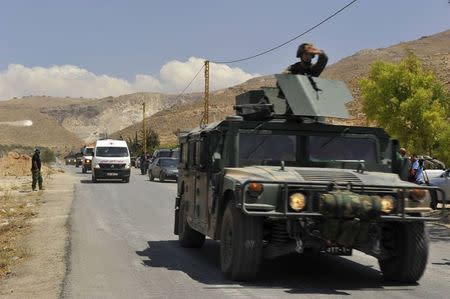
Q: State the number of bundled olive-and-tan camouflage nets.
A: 1